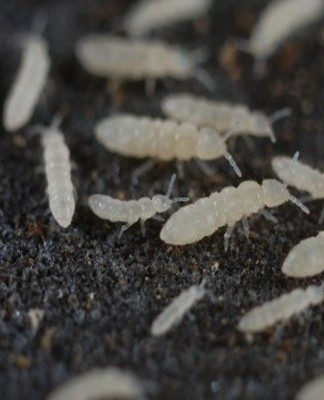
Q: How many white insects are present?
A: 15